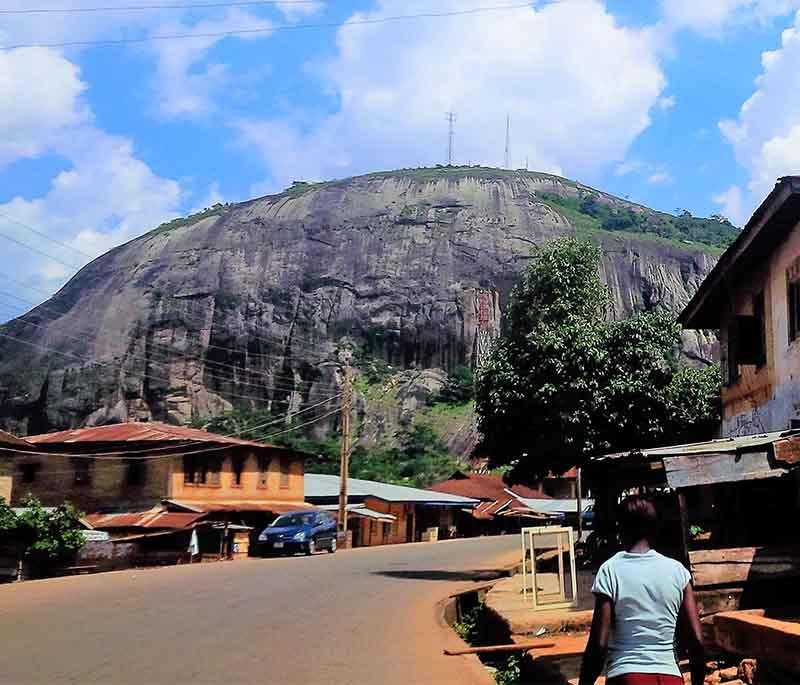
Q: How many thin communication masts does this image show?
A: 2